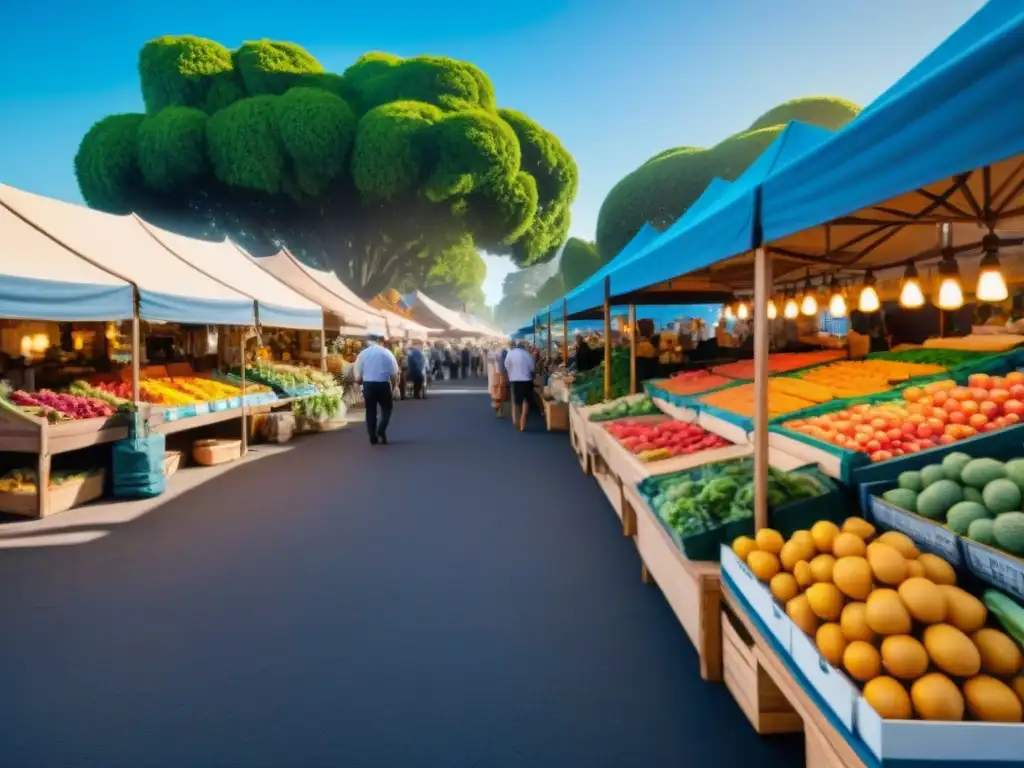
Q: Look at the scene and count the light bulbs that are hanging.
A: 10